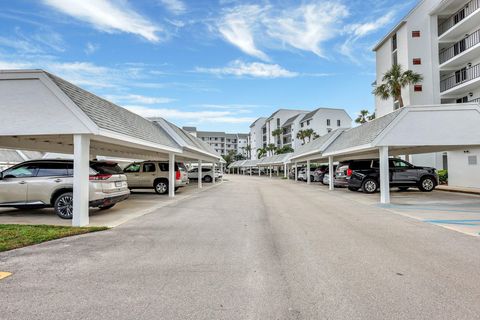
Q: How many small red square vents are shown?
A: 3